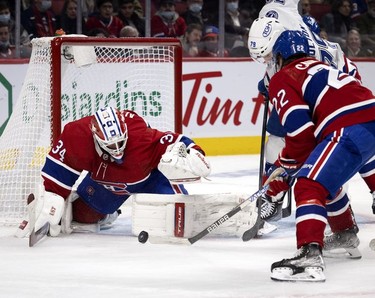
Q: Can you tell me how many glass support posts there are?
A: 4